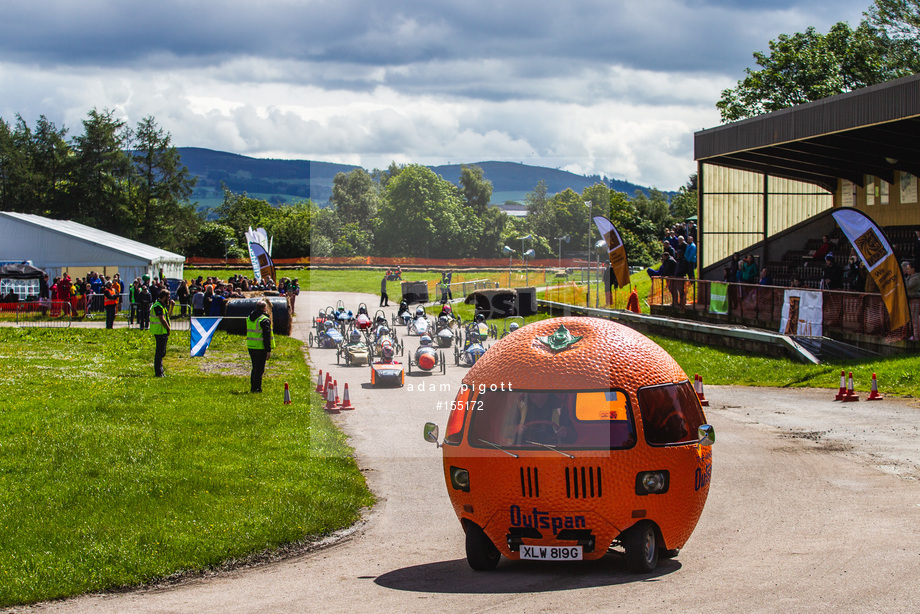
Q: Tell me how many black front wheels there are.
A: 2